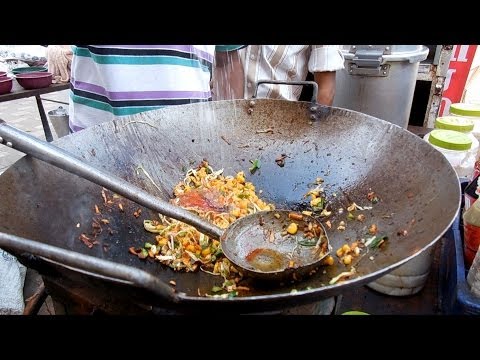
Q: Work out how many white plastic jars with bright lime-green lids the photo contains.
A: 3